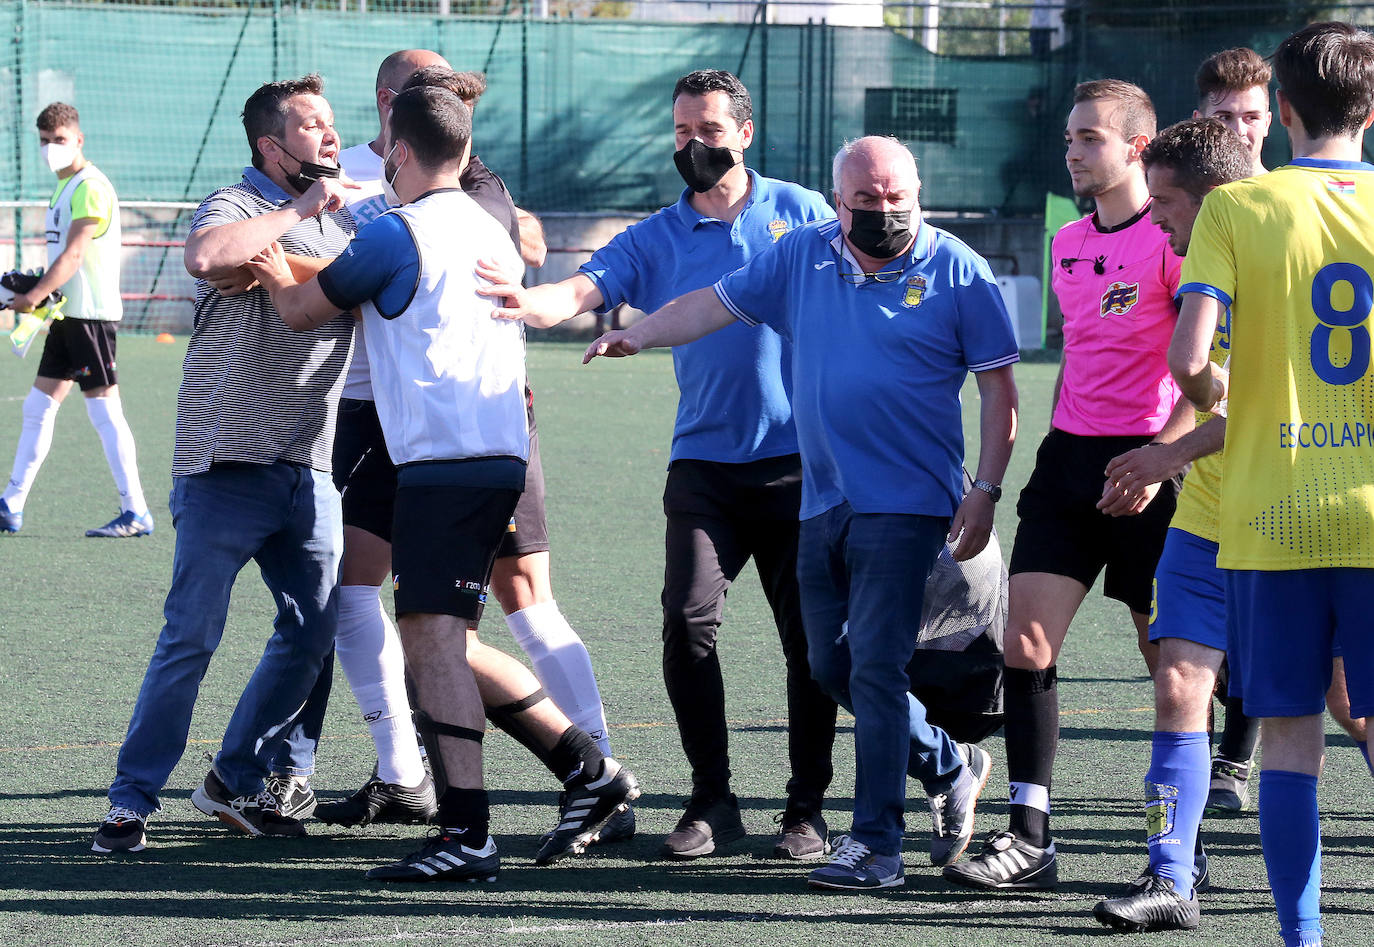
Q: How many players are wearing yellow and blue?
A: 2